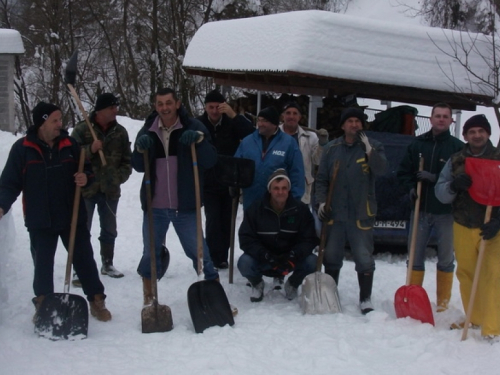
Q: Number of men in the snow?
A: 10